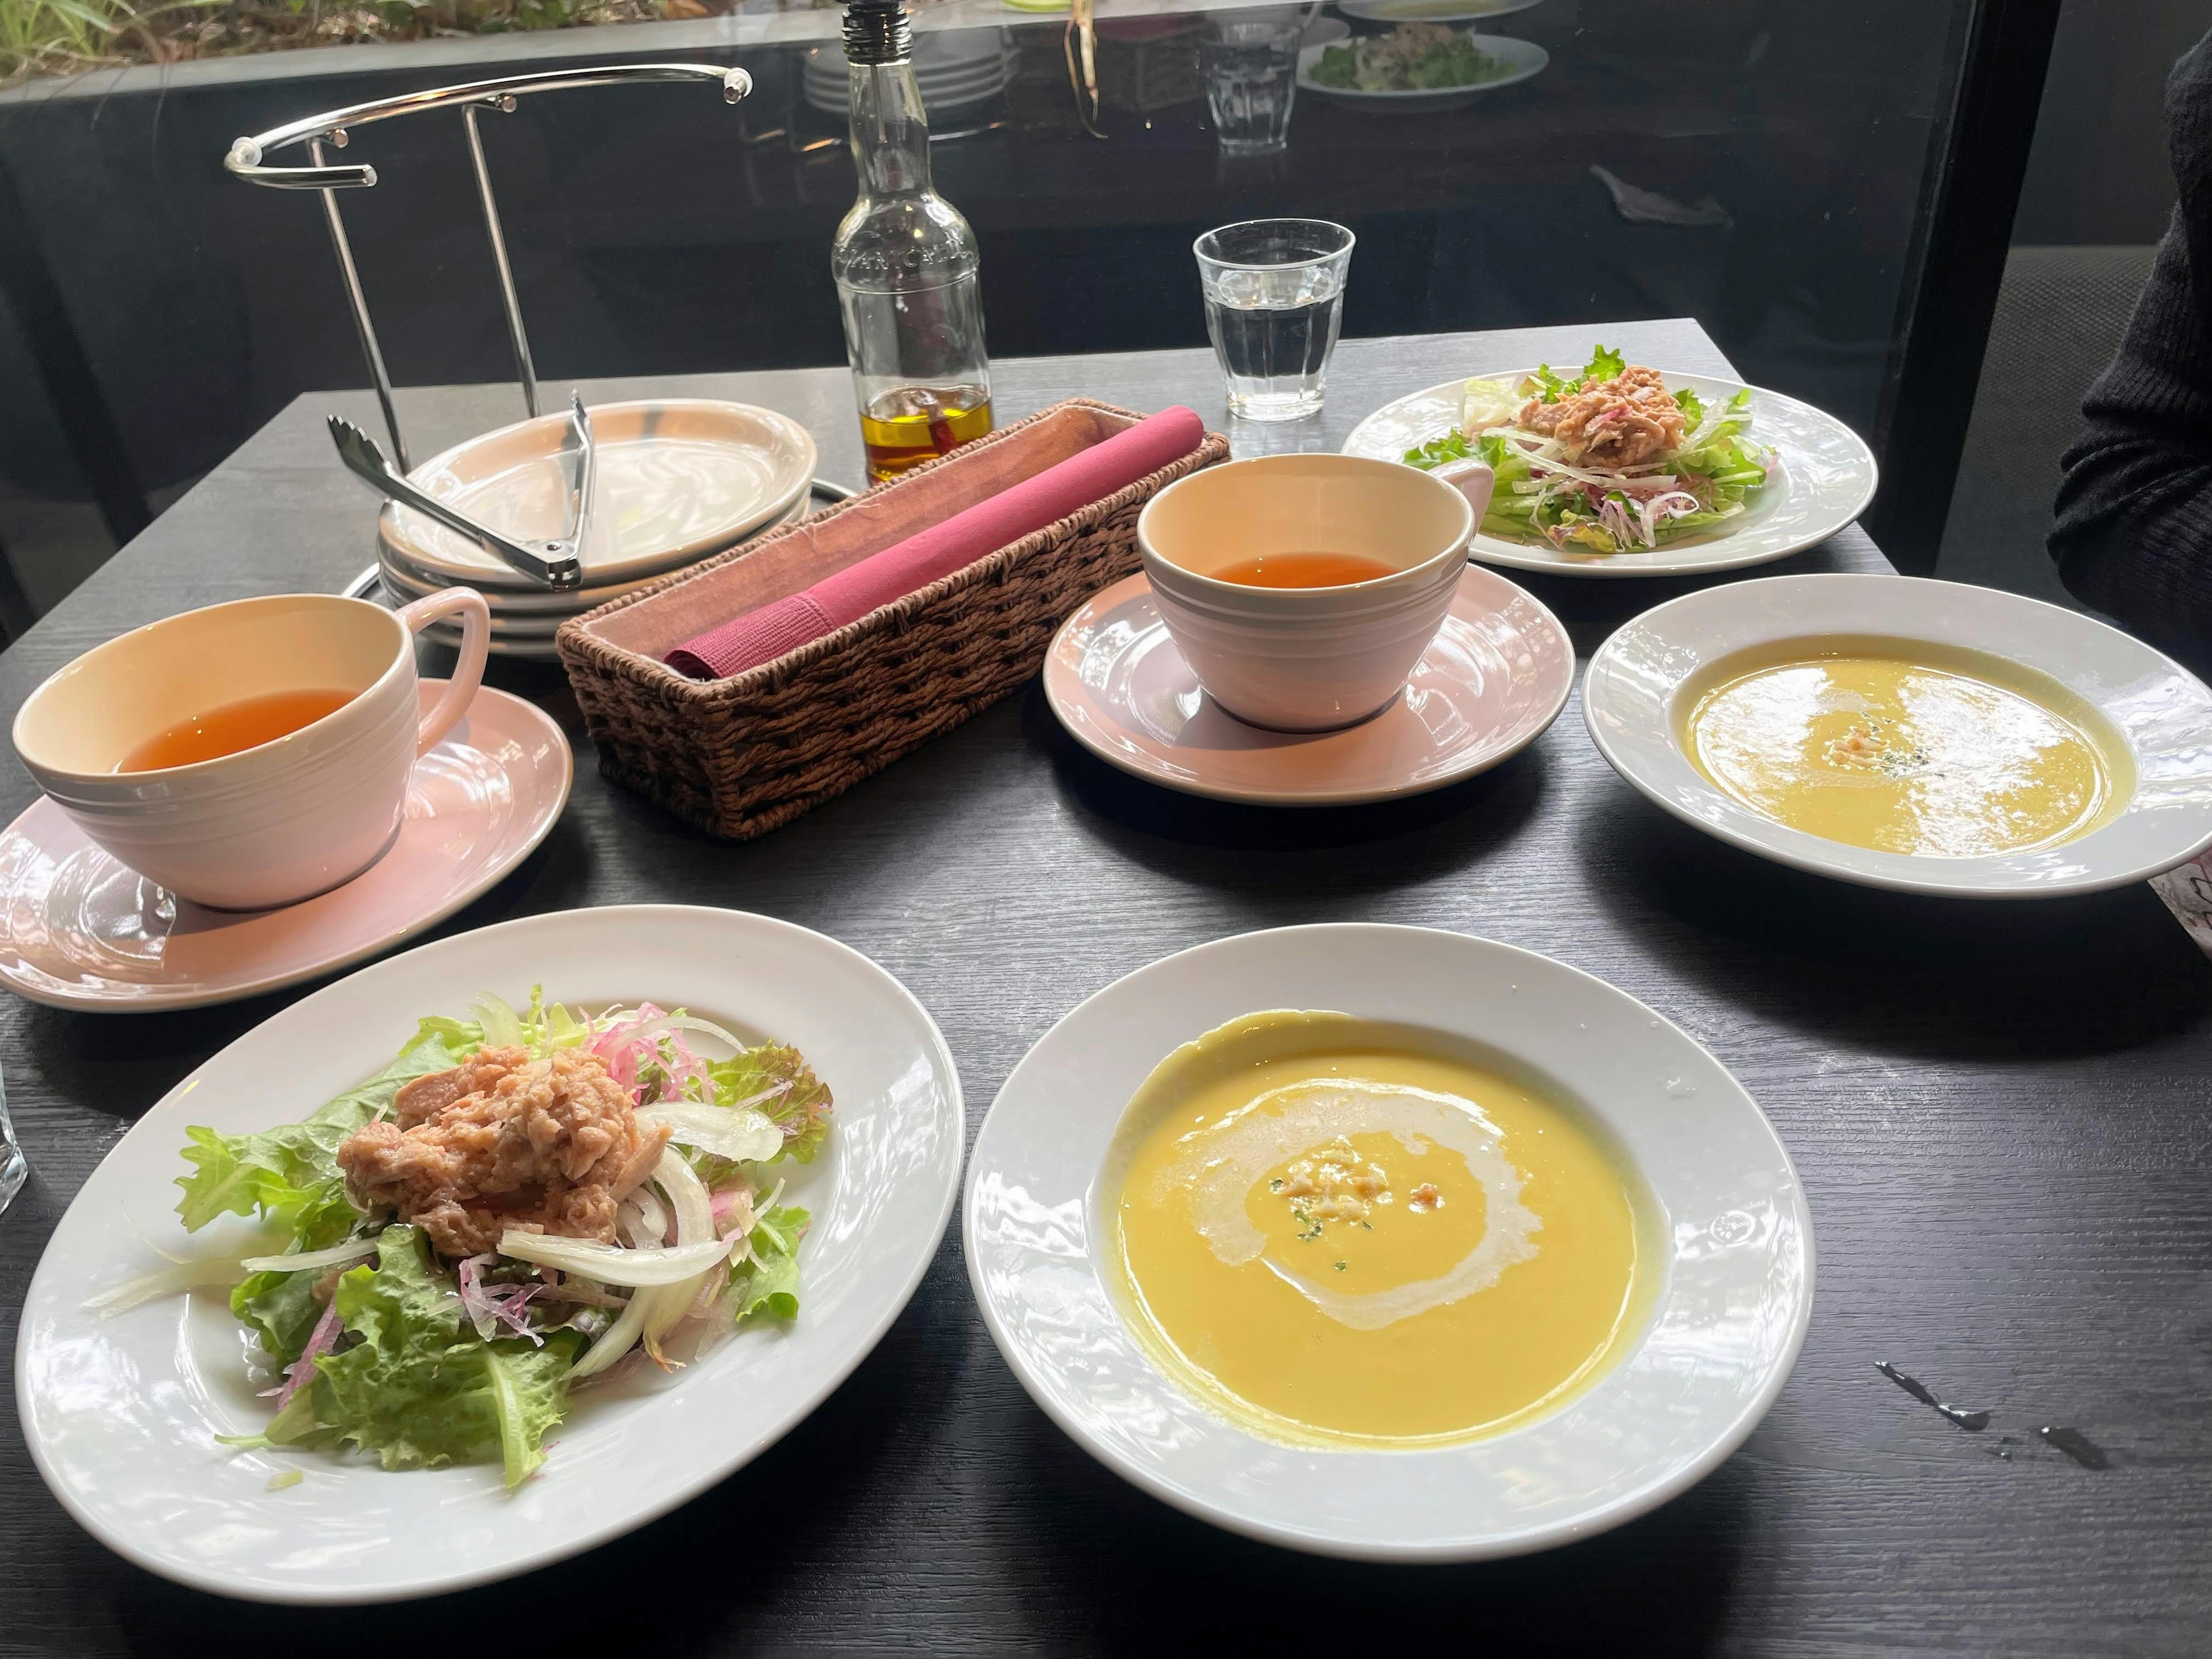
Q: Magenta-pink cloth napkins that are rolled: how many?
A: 1